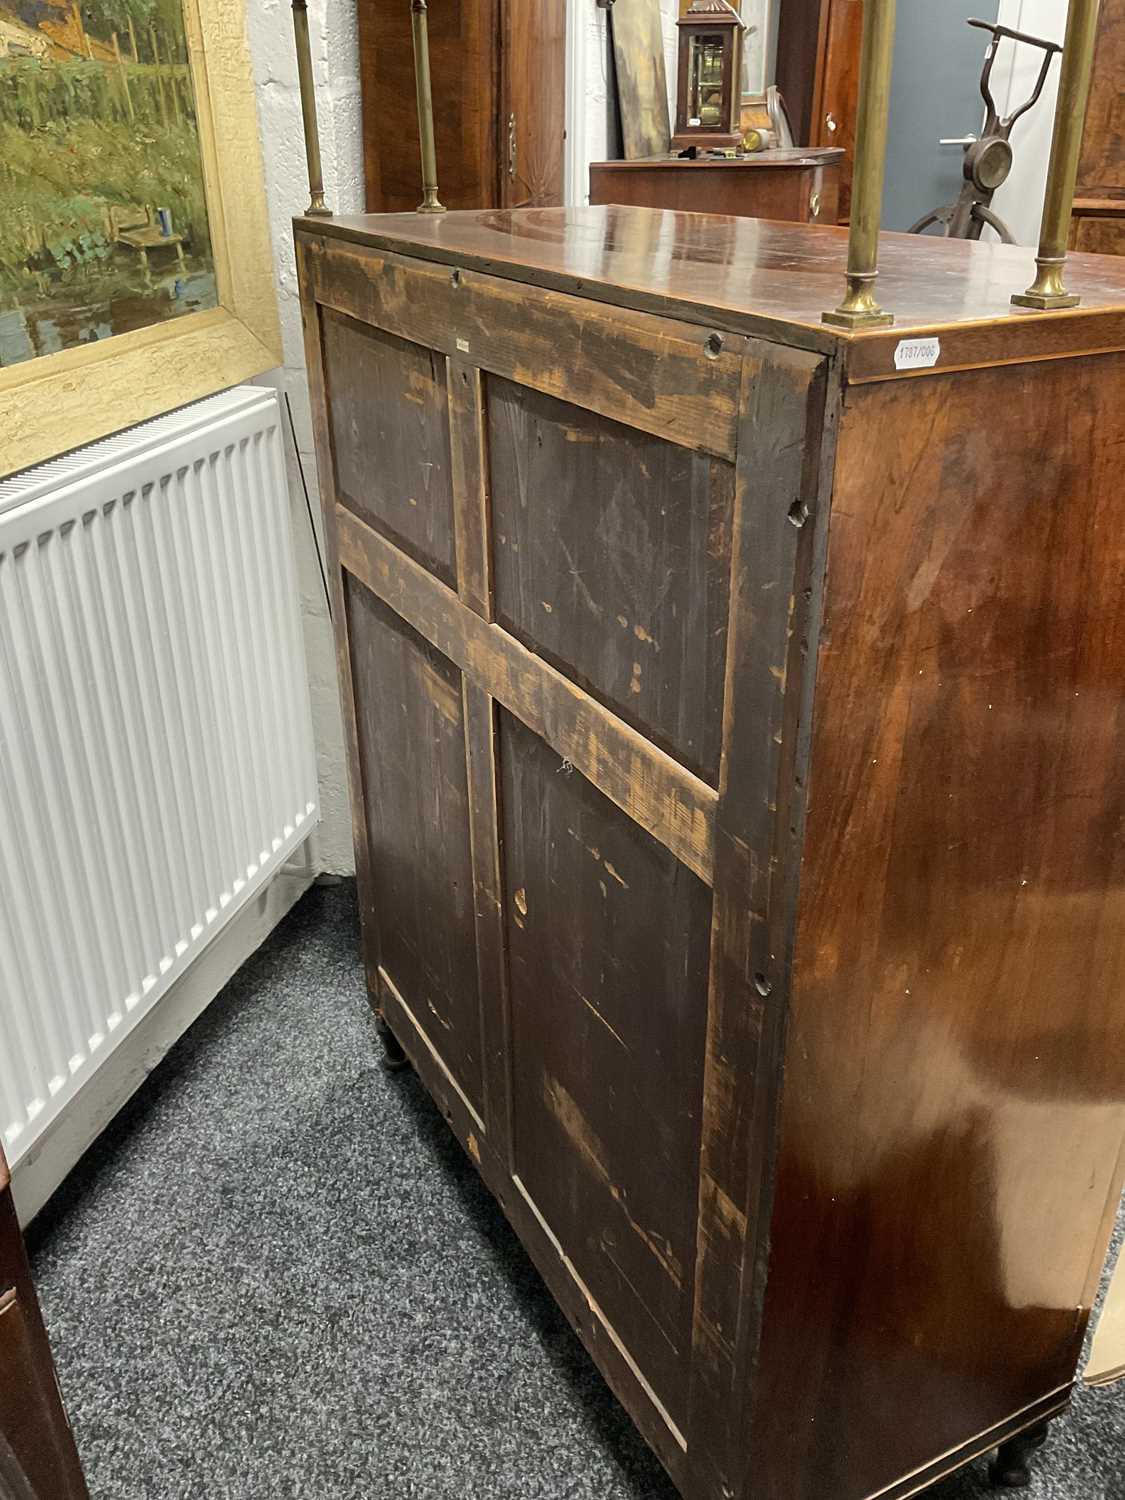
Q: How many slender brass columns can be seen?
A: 4